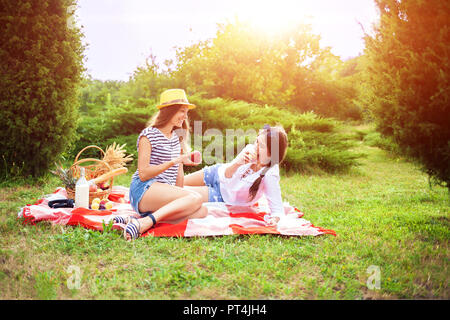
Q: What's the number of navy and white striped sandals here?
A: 2